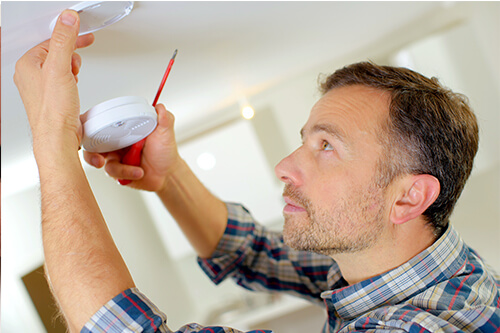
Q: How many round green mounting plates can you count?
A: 0